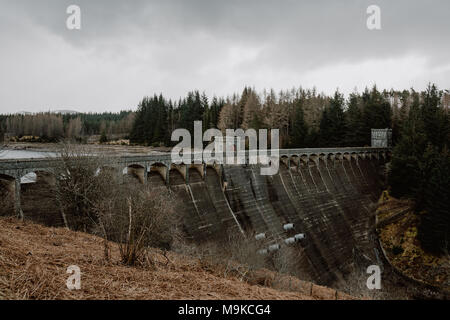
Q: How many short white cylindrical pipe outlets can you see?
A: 6